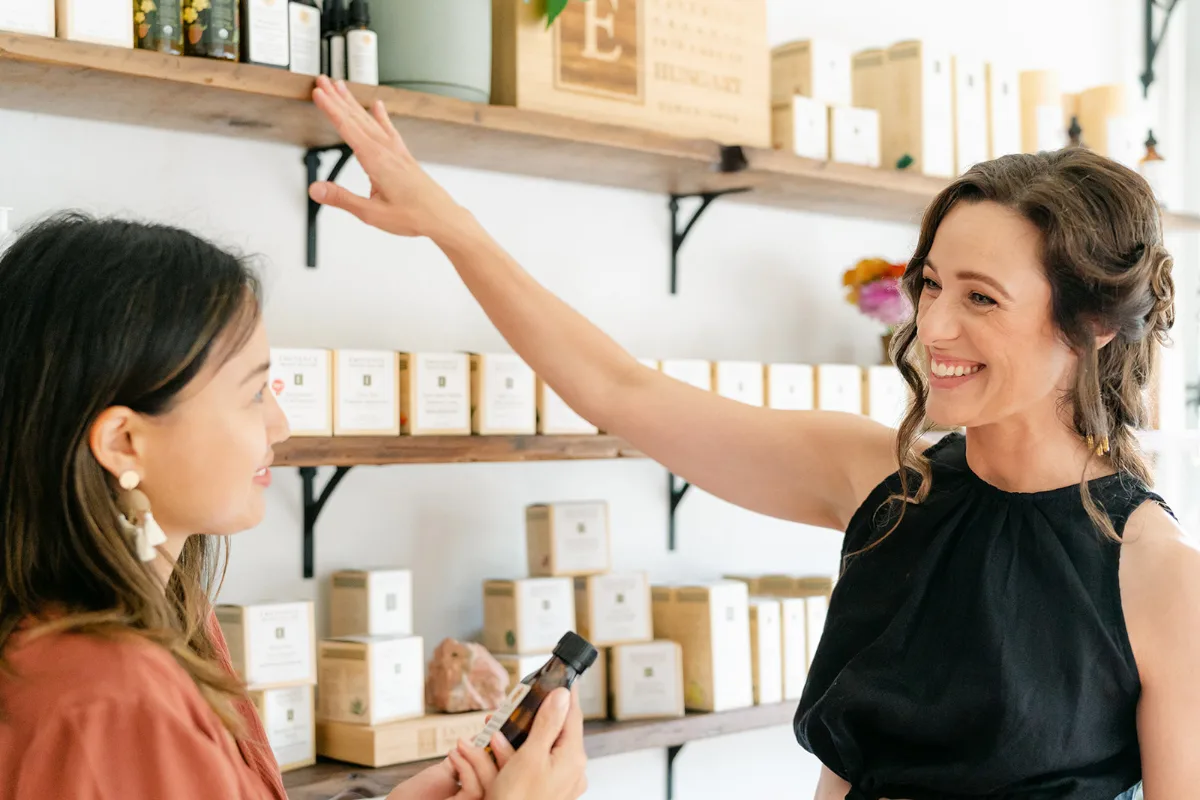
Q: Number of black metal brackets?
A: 6